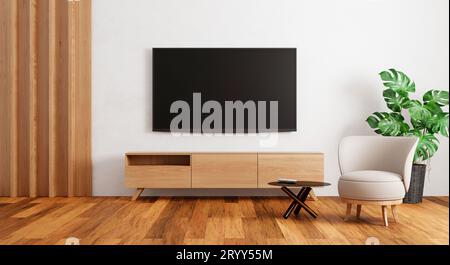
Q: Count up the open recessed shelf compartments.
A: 1